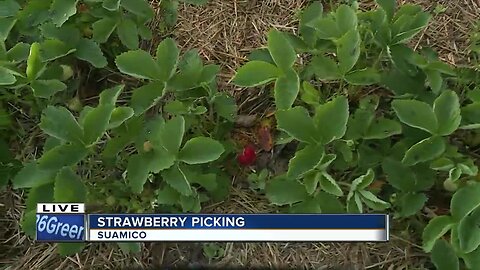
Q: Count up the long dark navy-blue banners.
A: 1